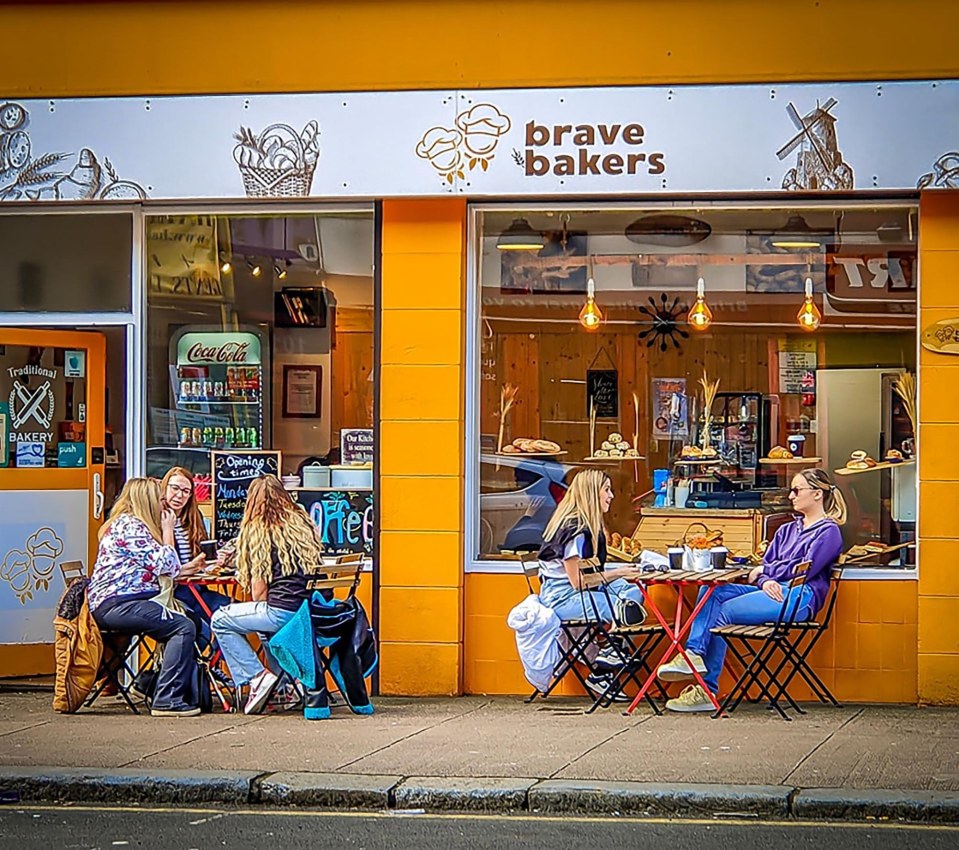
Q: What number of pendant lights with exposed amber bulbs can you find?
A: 3